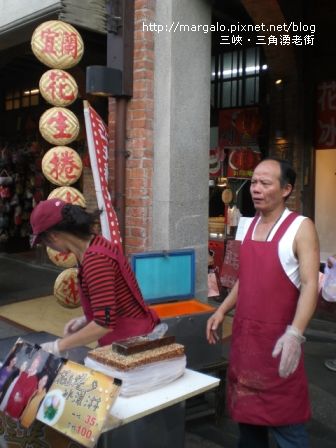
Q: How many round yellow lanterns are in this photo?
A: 7